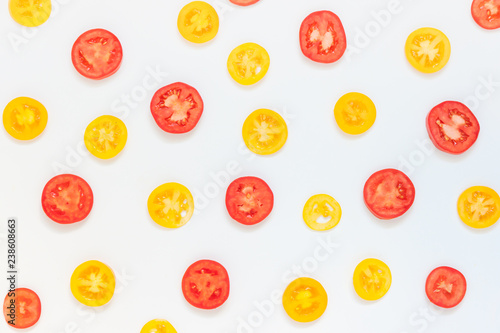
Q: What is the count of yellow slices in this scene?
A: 15